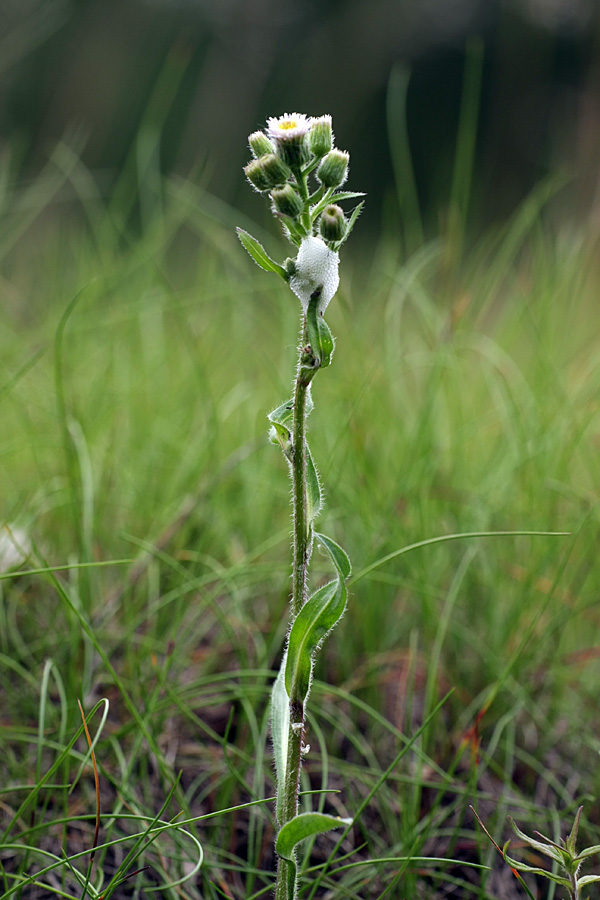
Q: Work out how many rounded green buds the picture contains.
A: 7